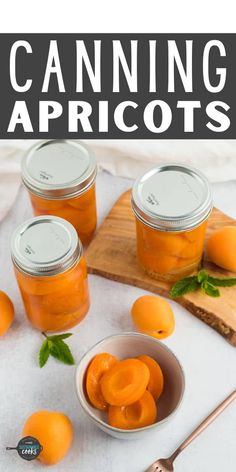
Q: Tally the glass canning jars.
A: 3